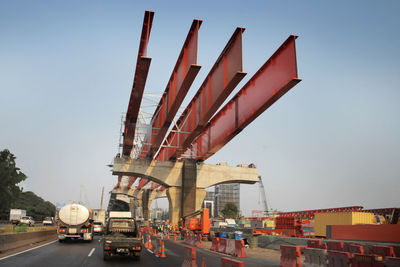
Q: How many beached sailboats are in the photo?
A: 0